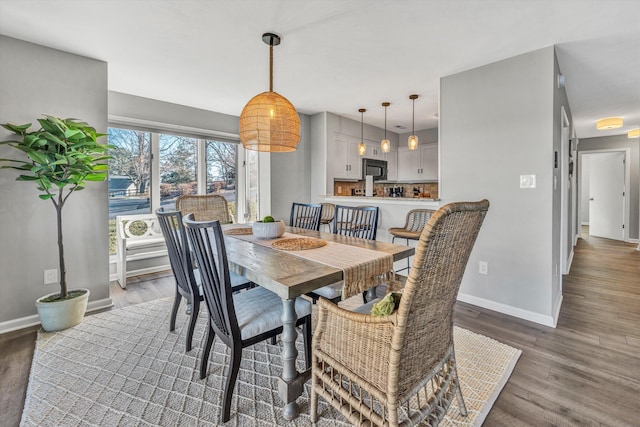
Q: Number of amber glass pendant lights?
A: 3